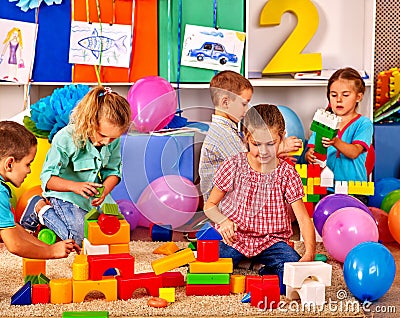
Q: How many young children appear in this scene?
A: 5